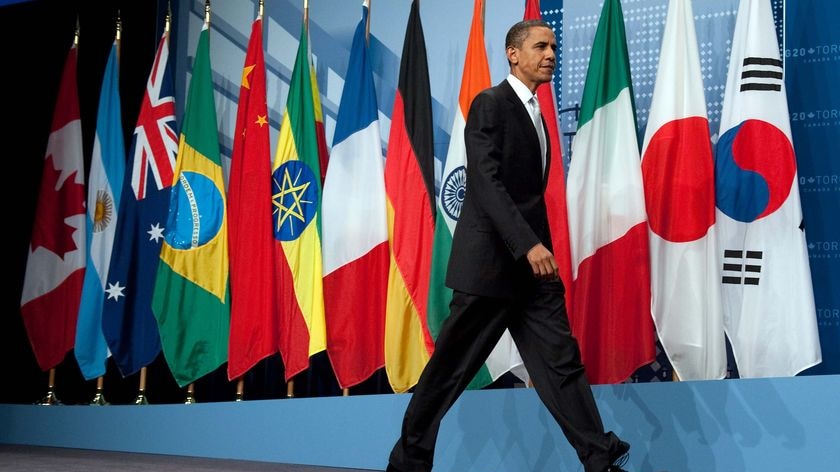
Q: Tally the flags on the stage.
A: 13